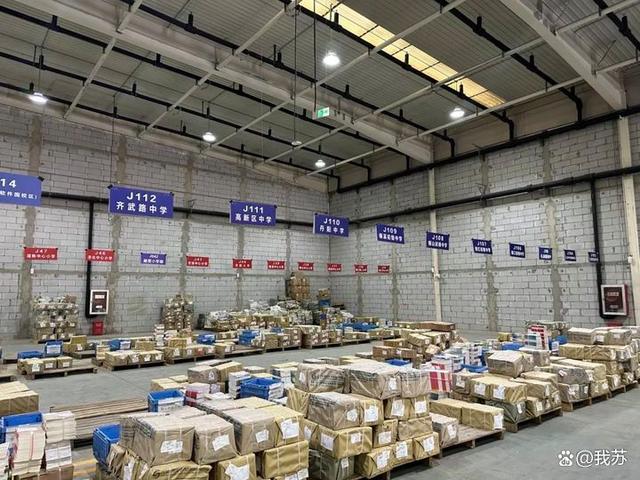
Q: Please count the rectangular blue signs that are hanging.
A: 12